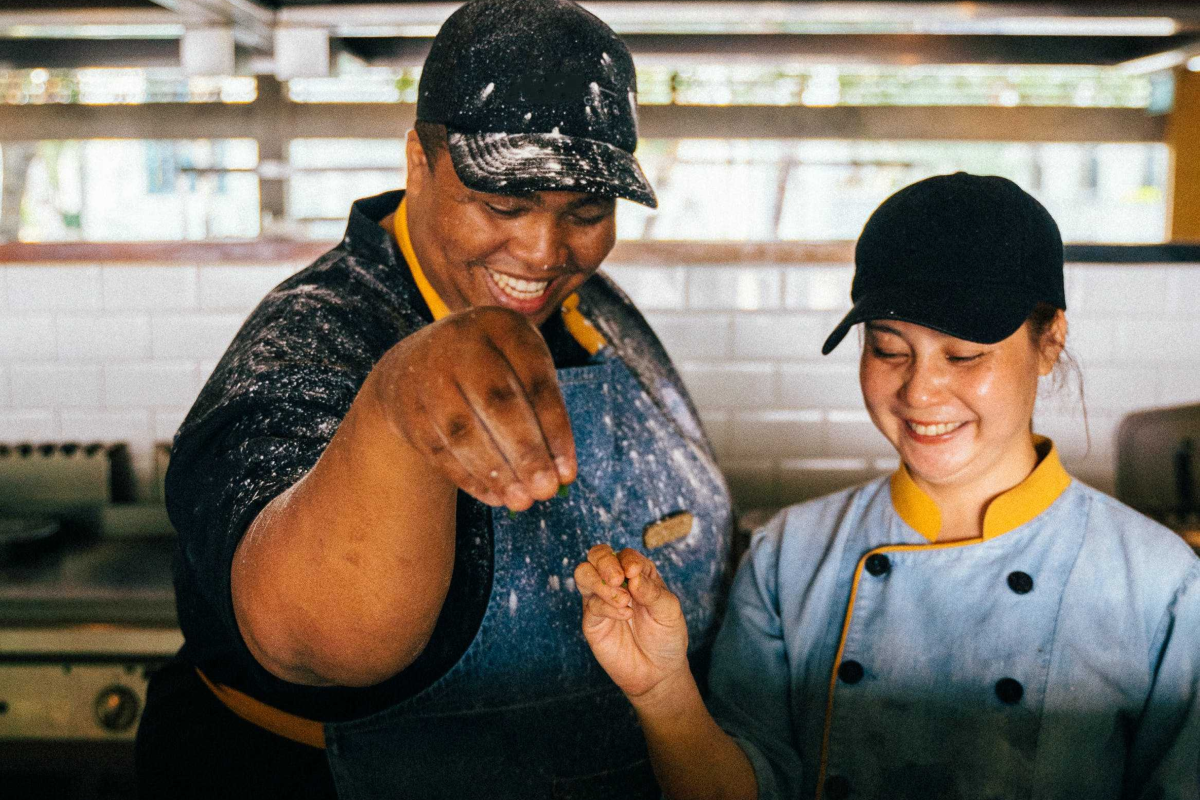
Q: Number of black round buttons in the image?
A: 5